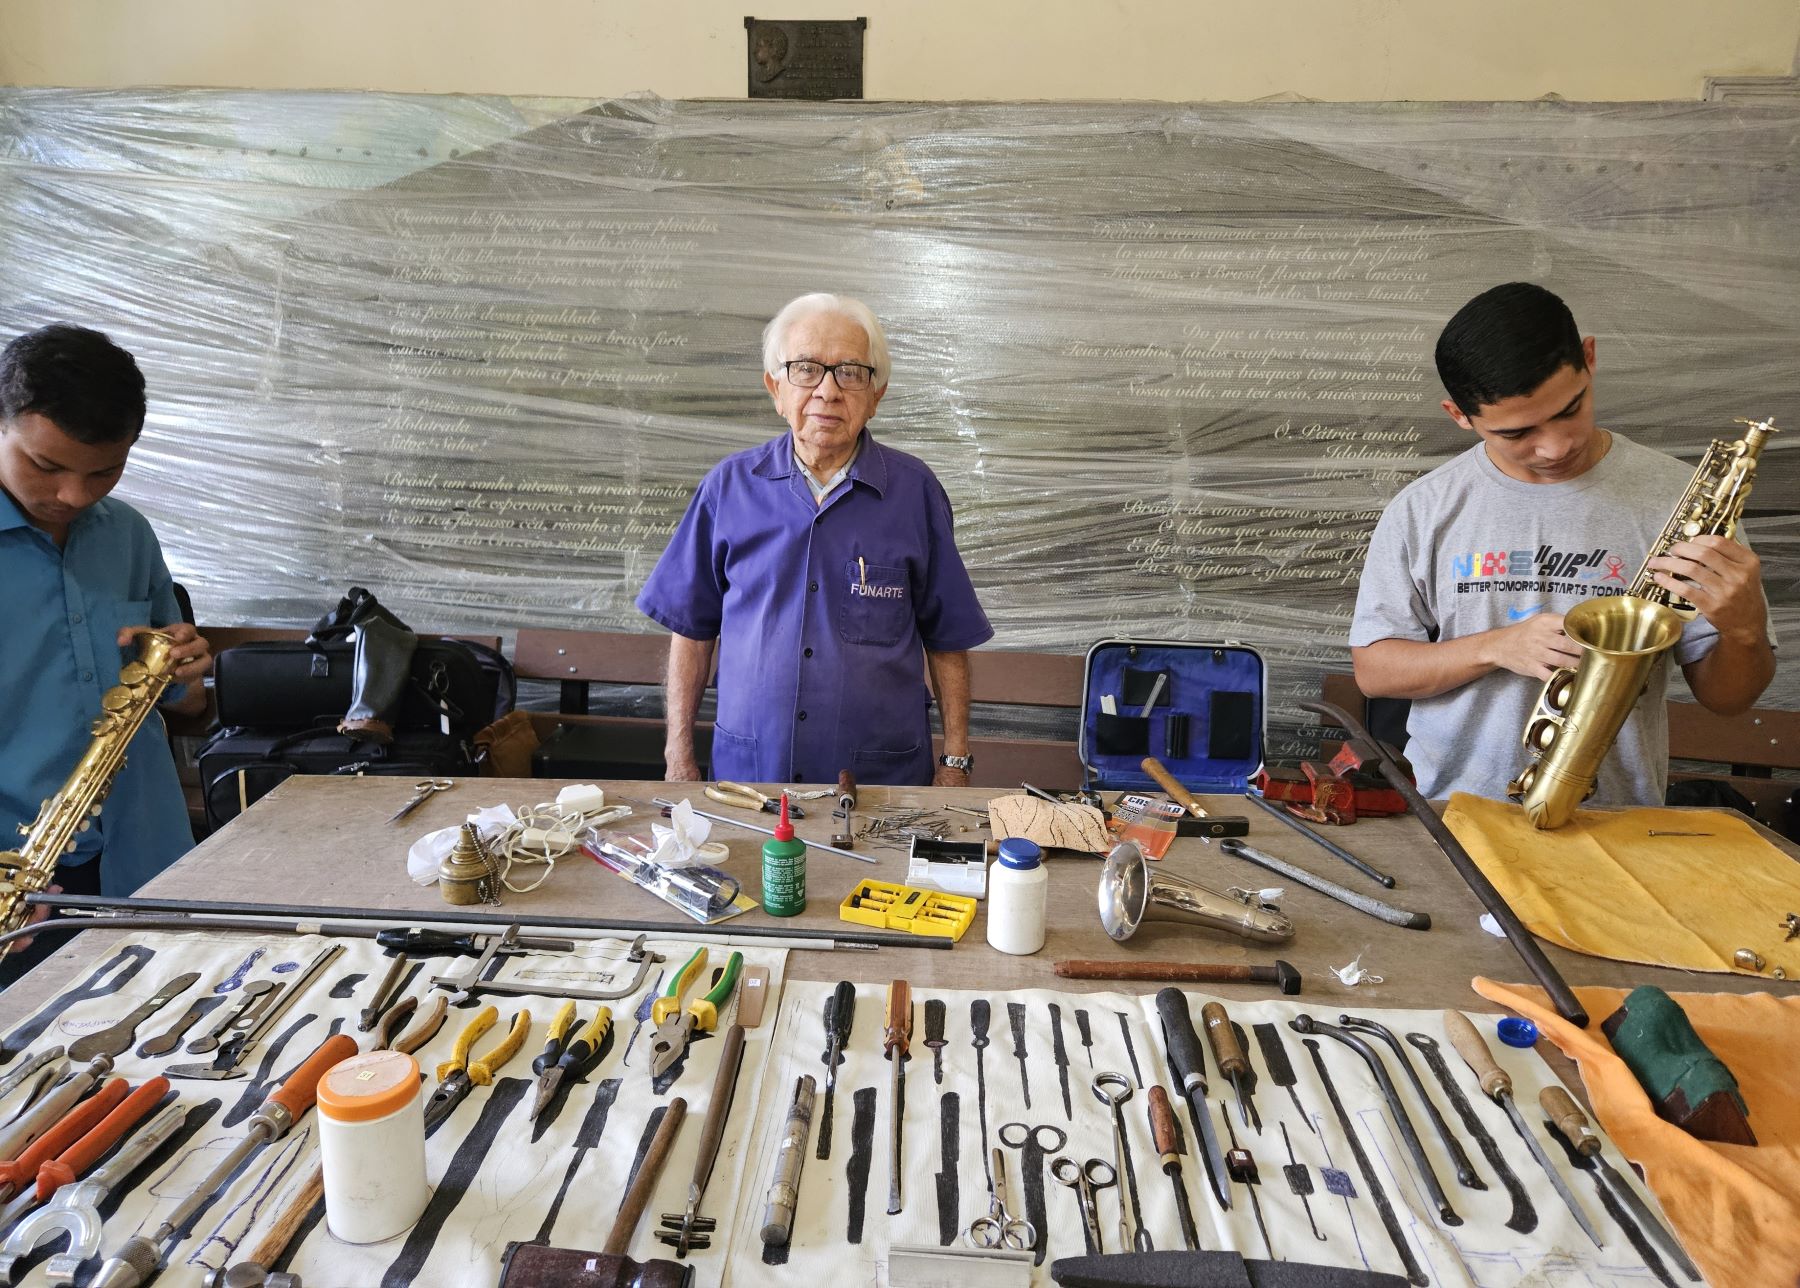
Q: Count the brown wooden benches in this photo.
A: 3